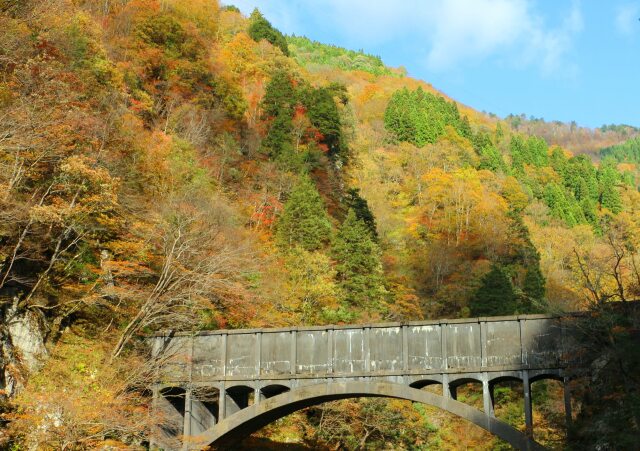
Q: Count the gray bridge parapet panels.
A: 11